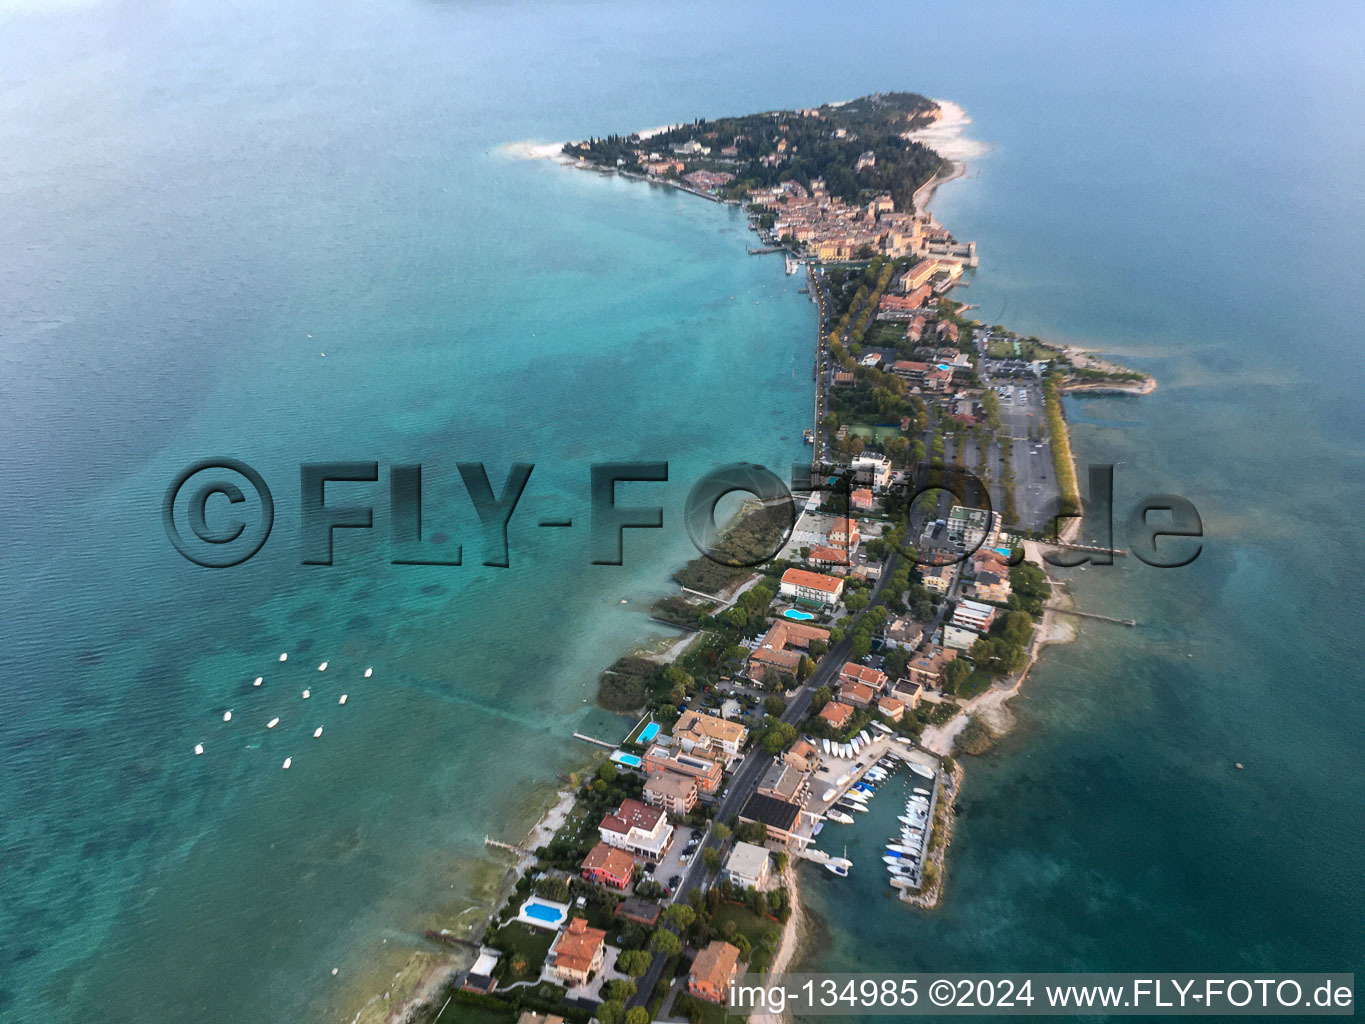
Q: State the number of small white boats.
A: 11